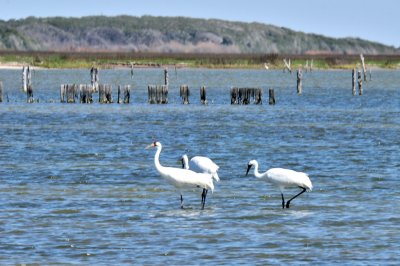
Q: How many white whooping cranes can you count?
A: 3